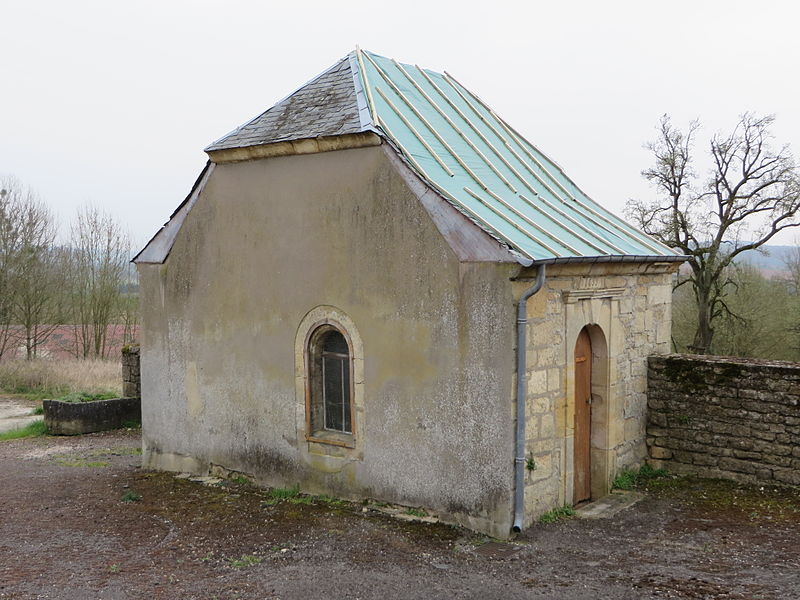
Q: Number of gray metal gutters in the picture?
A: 1